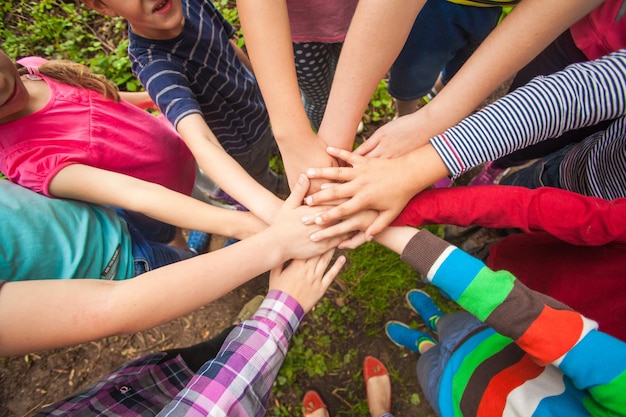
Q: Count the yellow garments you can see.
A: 1